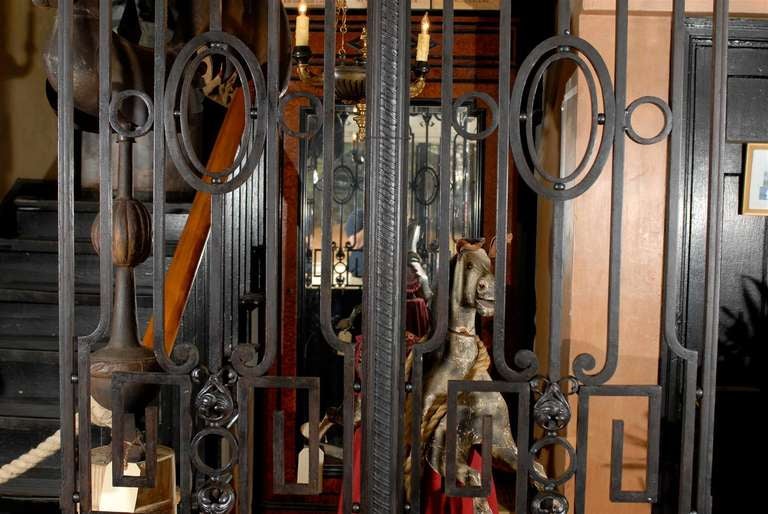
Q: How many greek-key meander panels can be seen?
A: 4